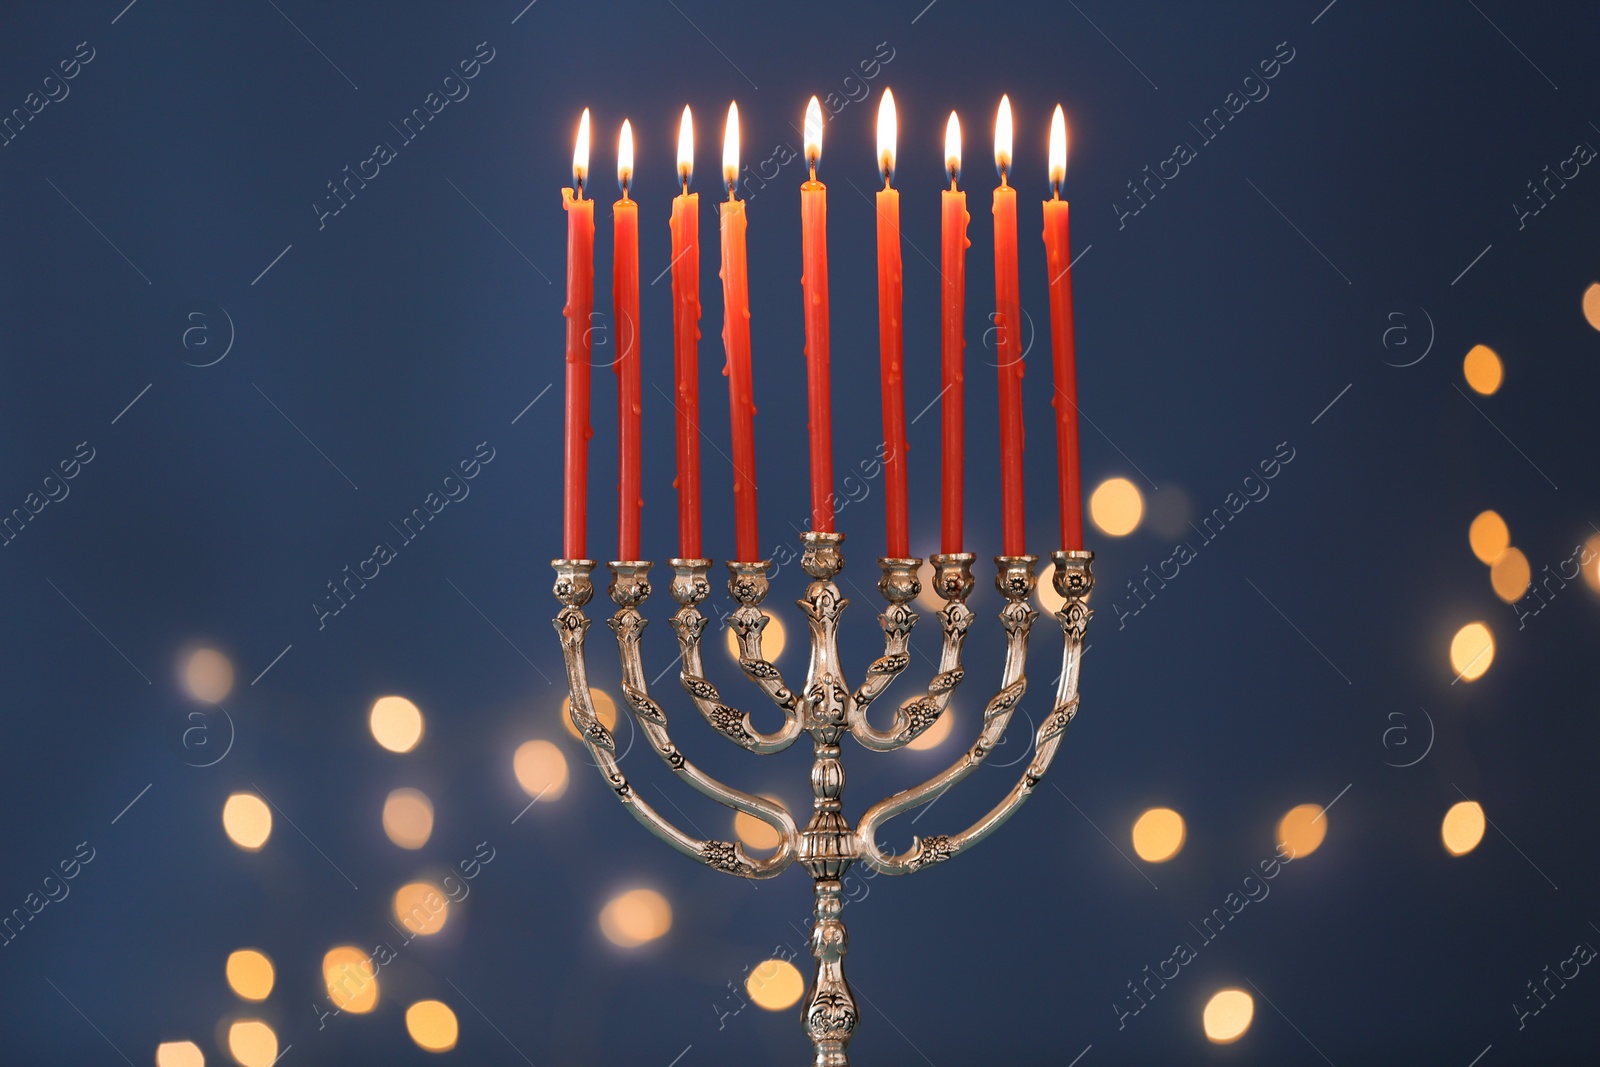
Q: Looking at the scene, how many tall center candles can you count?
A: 1